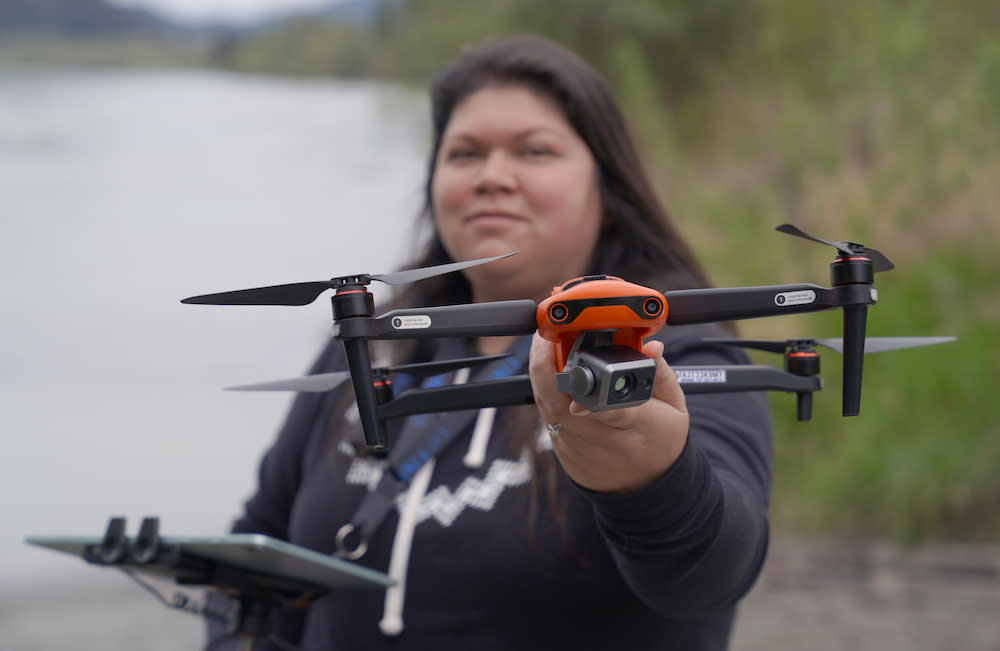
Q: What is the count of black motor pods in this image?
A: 4